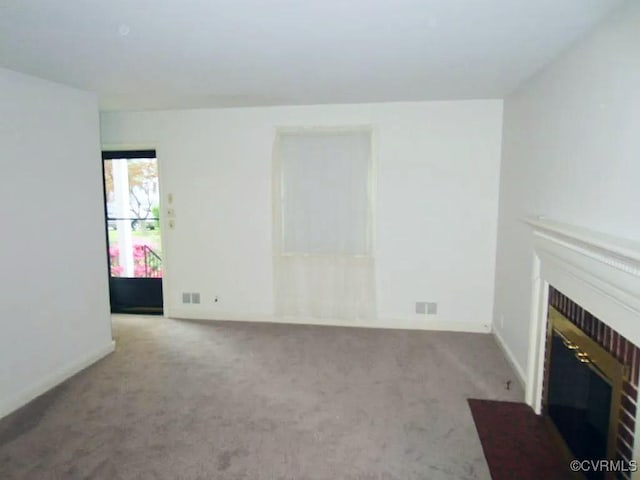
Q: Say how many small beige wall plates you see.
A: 3